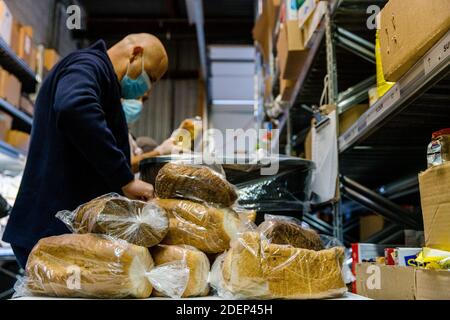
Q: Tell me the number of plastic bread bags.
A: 7